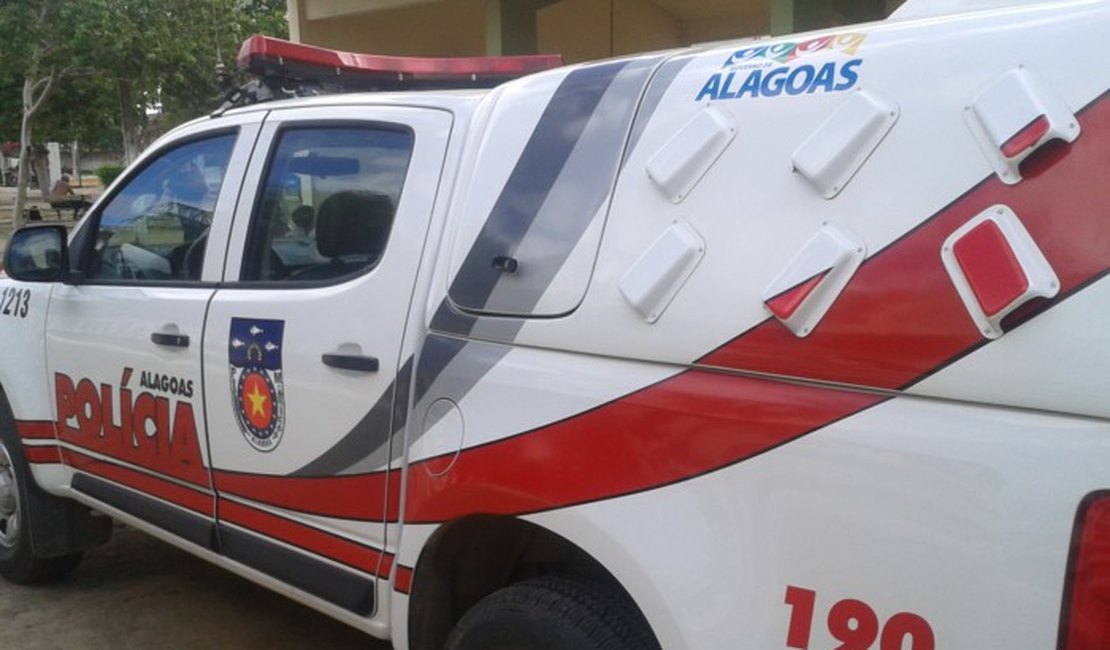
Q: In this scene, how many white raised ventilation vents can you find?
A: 6